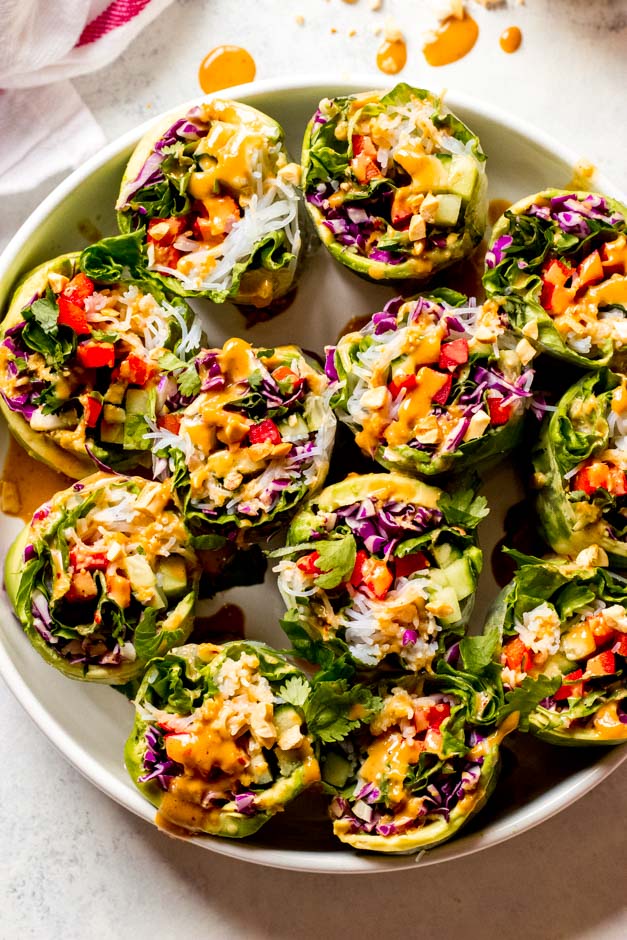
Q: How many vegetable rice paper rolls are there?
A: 12